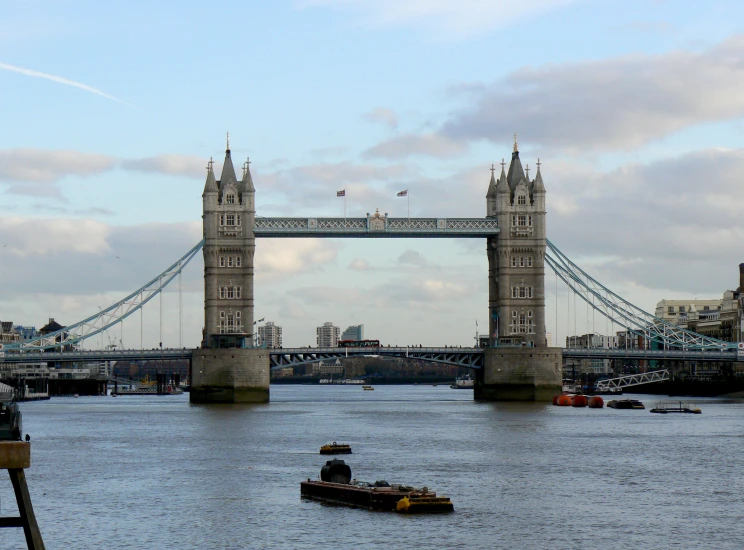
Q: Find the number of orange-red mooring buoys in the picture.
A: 4